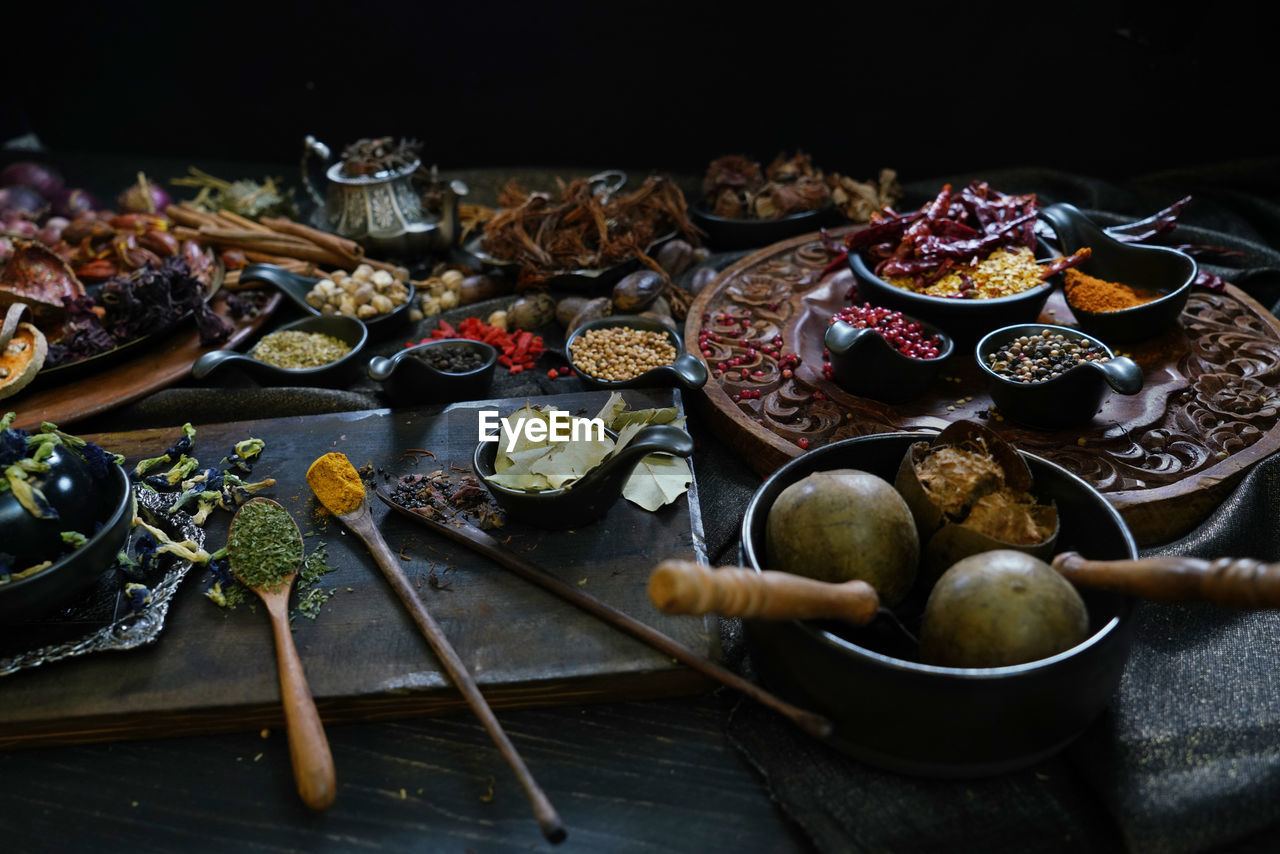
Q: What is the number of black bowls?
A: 12